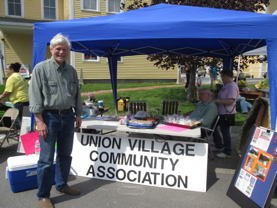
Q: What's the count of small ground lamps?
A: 0